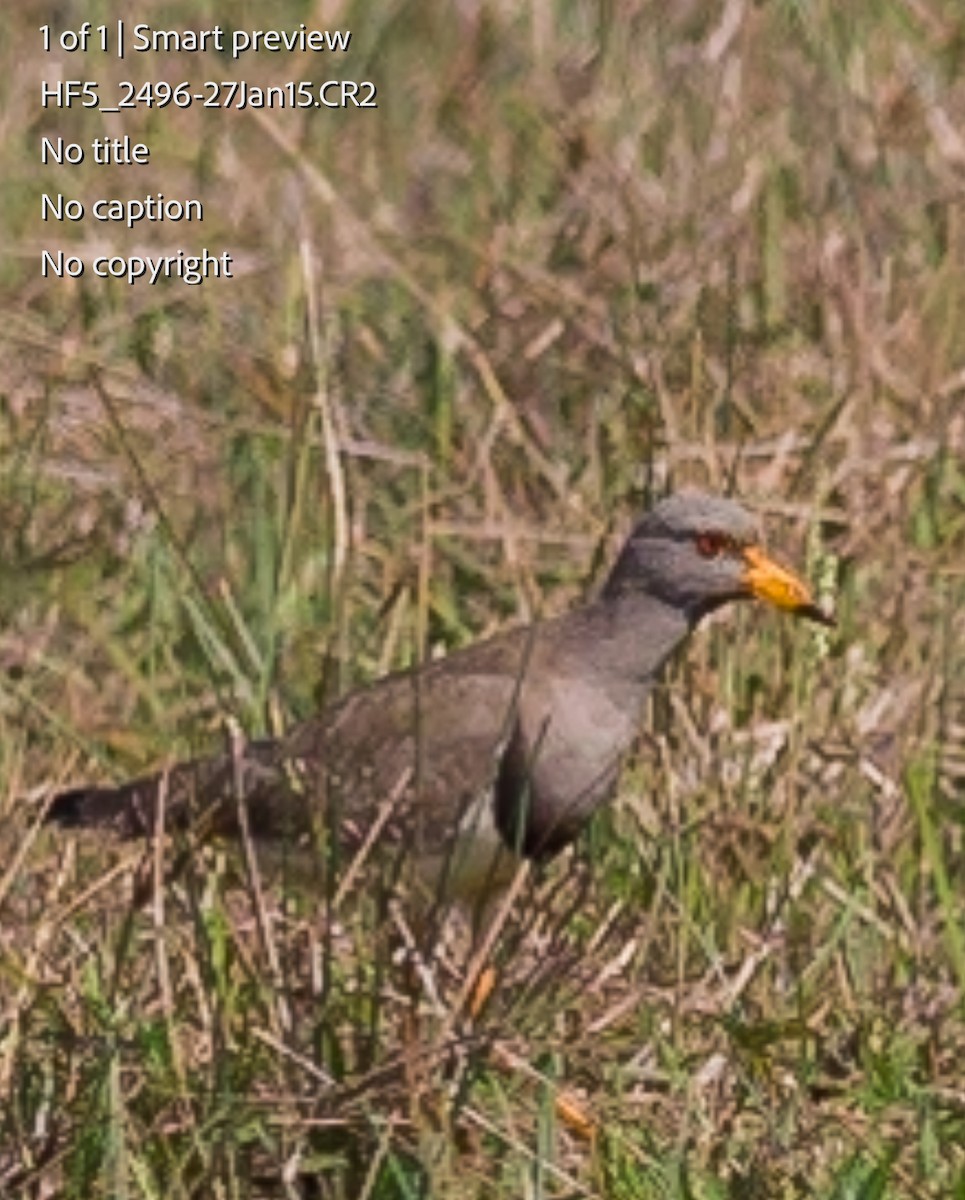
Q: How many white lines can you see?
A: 5